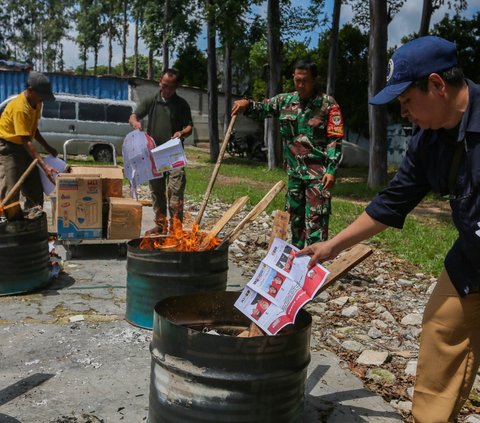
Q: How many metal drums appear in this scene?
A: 3